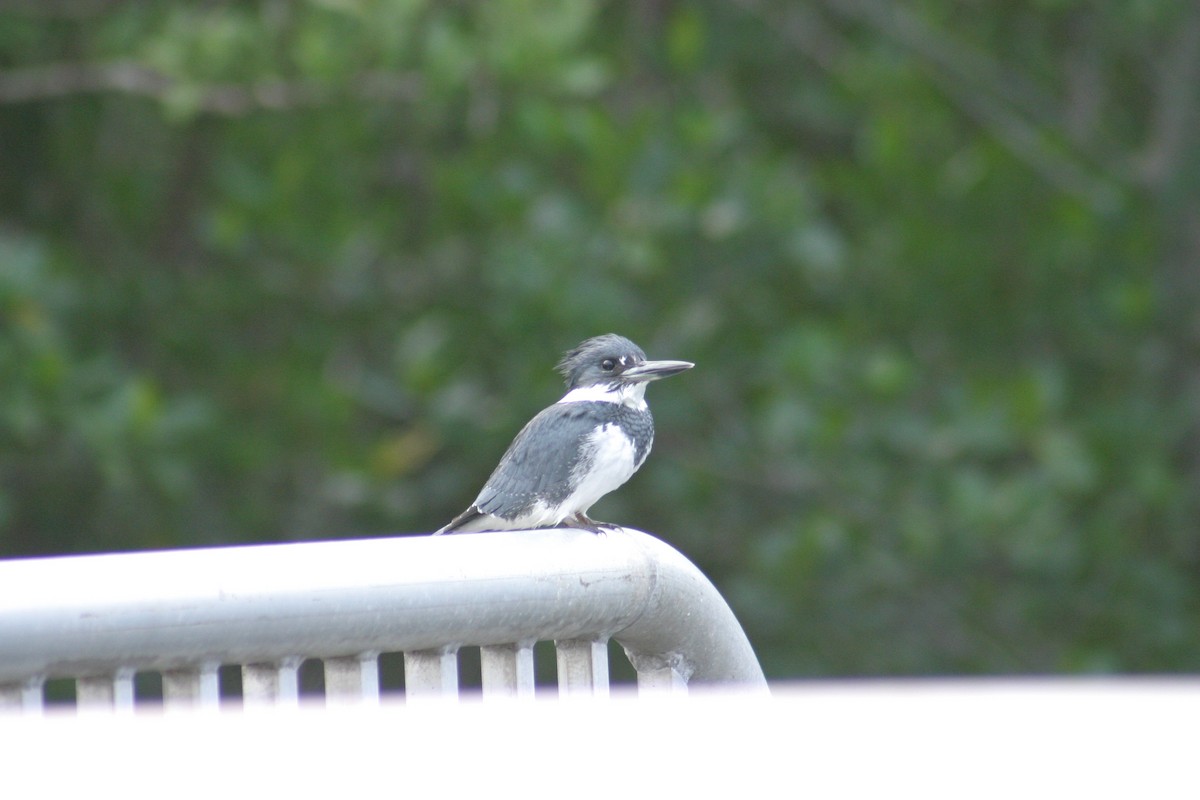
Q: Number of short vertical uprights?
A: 9